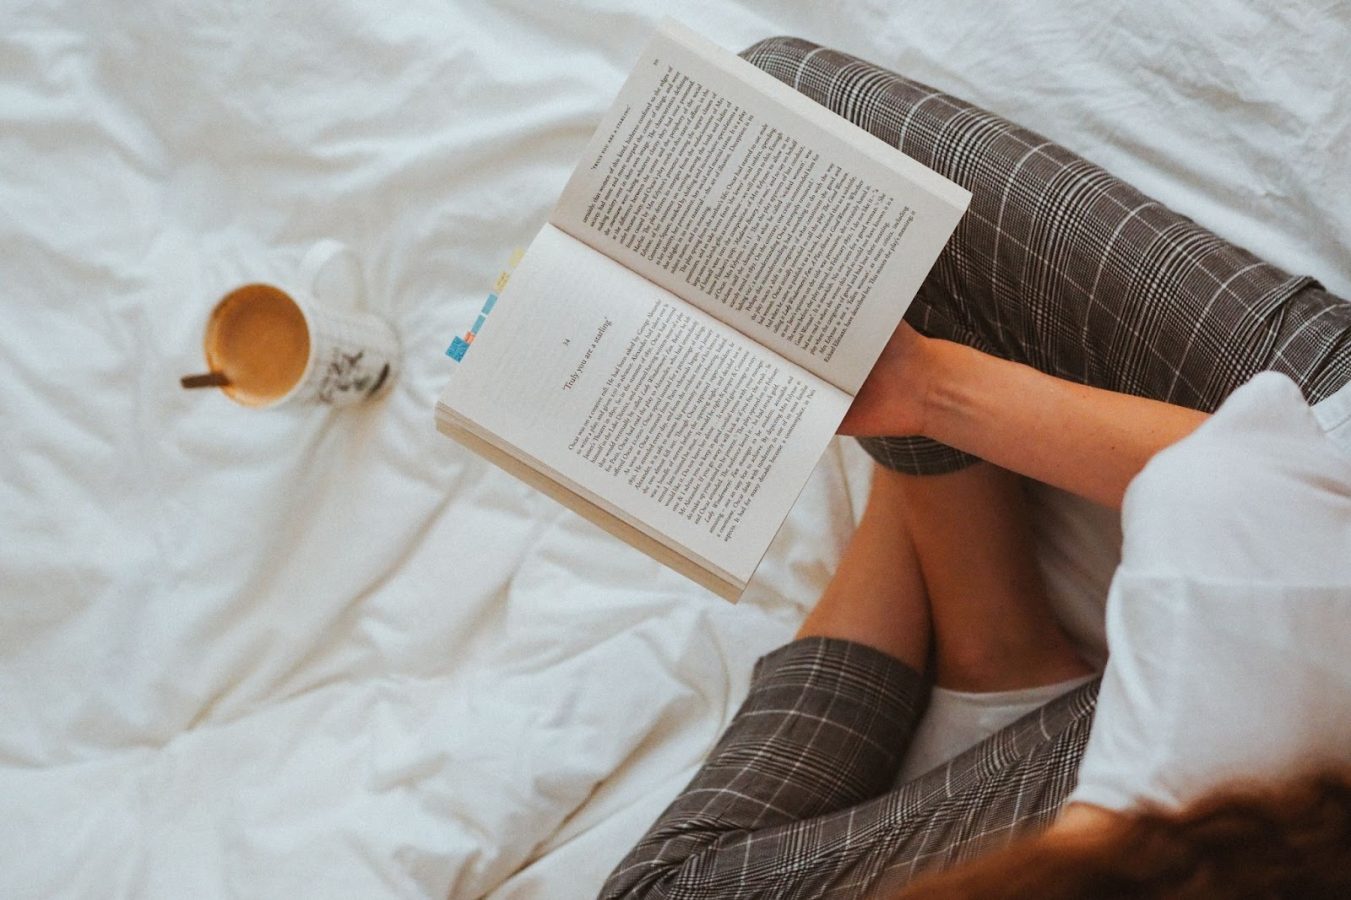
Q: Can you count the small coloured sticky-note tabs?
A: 6